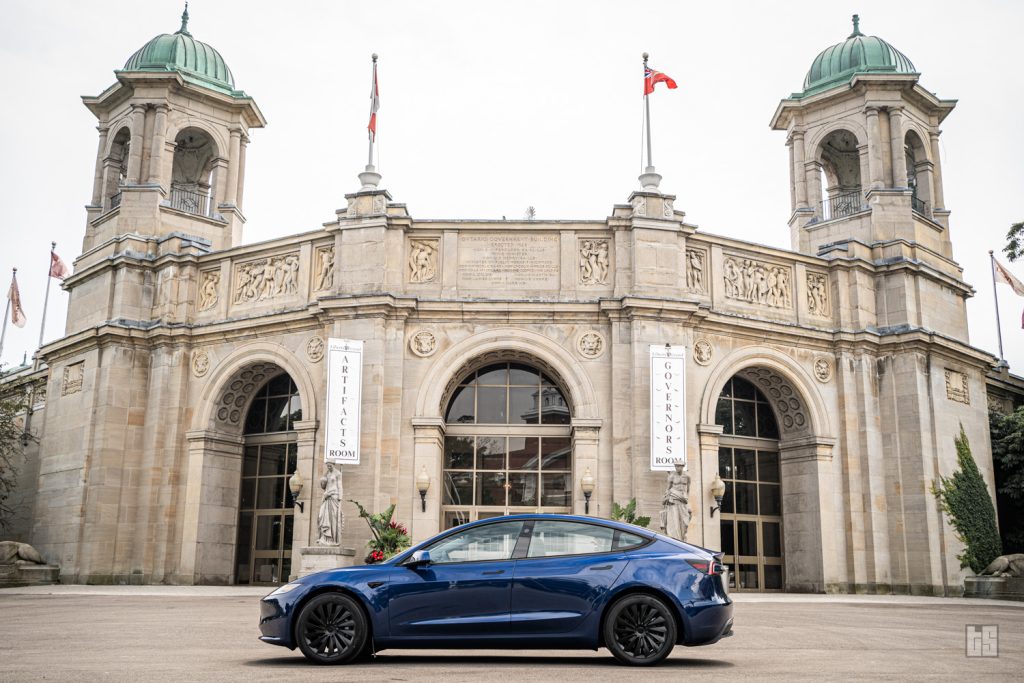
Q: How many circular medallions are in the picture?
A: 6